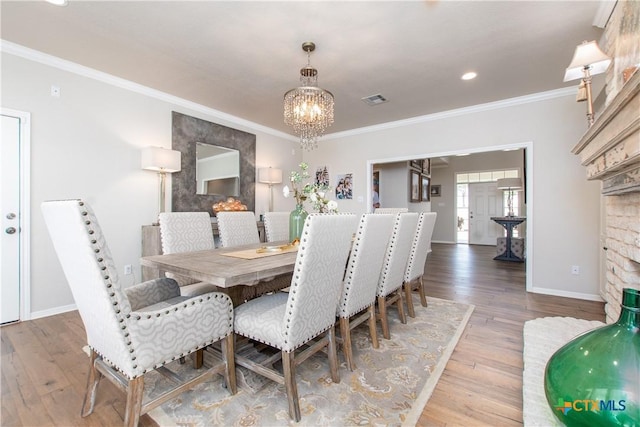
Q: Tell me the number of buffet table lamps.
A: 2